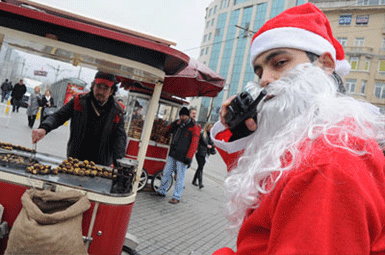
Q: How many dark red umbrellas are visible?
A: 1